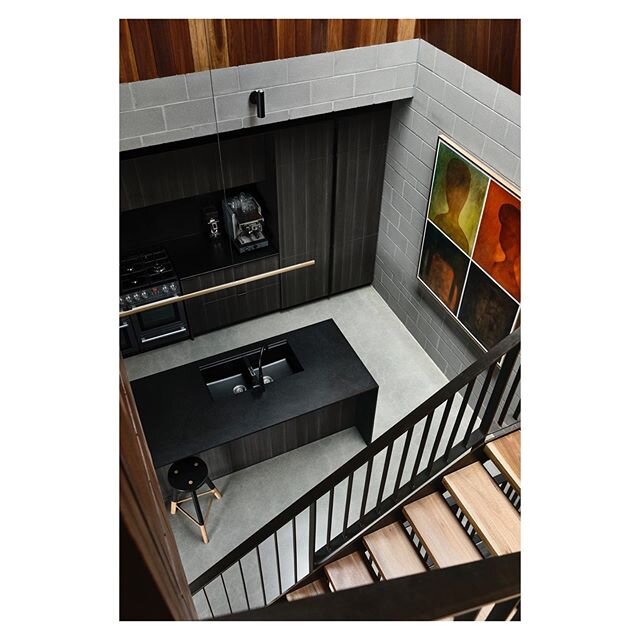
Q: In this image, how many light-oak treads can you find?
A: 6